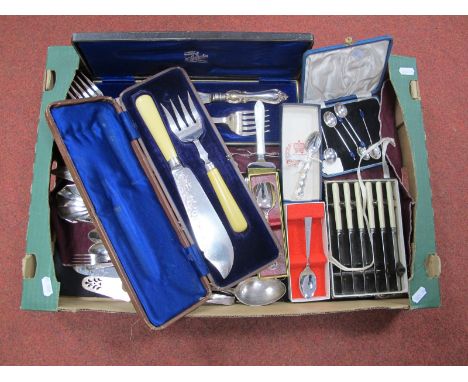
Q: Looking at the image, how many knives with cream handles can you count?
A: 7